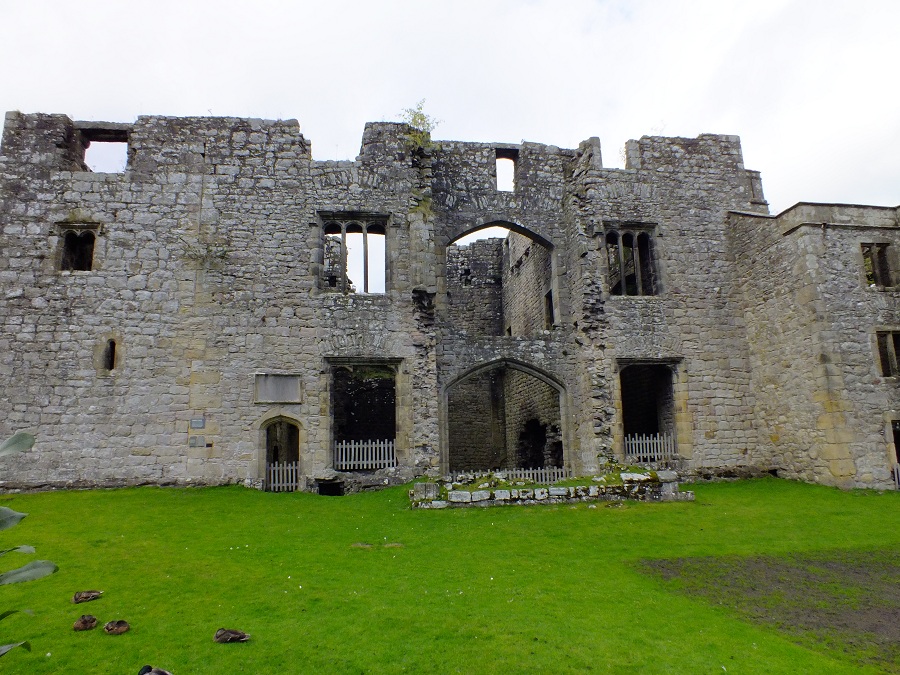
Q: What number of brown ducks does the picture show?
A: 4